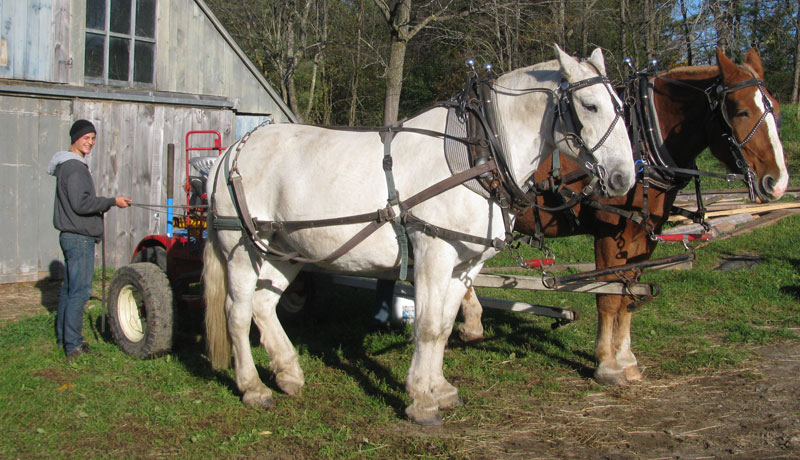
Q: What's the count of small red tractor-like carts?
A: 1